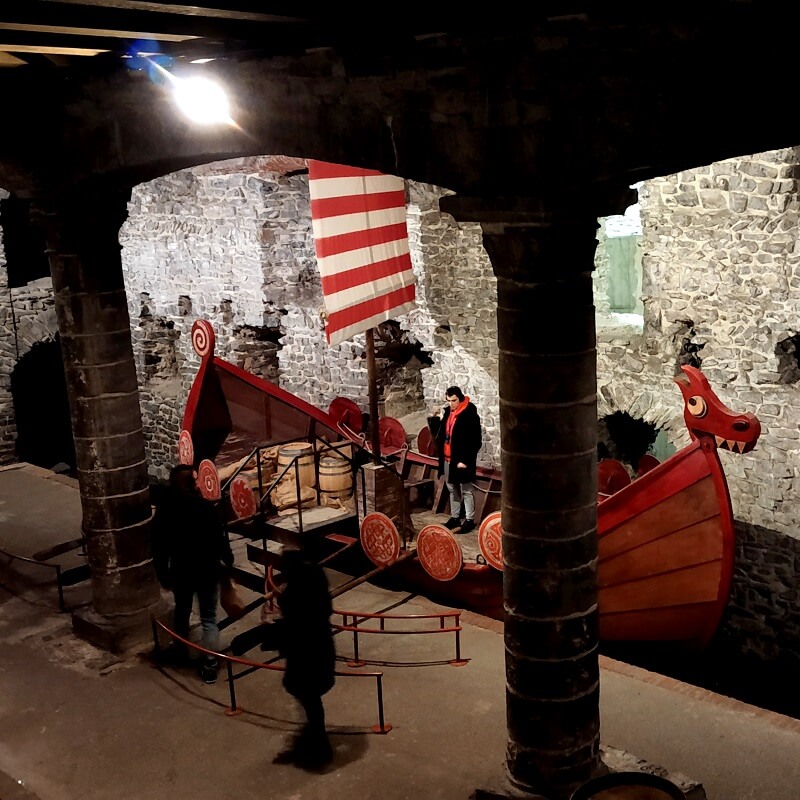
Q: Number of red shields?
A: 11